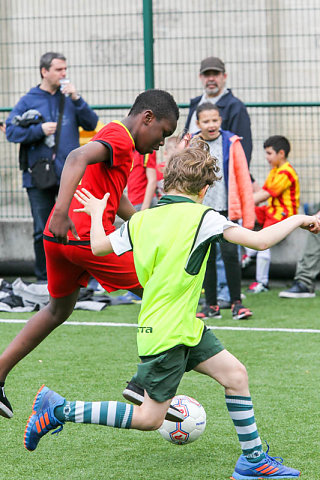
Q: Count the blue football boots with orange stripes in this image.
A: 2